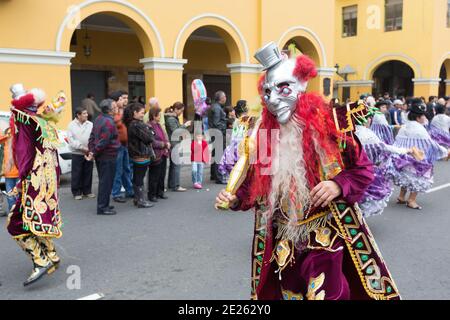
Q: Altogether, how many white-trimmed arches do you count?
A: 5